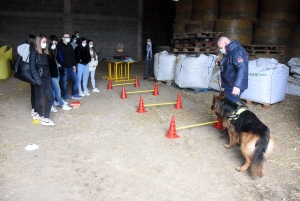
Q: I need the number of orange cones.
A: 8